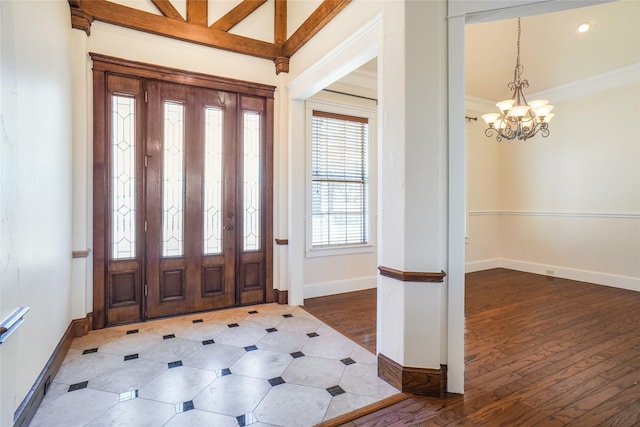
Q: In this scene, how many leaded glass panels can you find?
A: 4